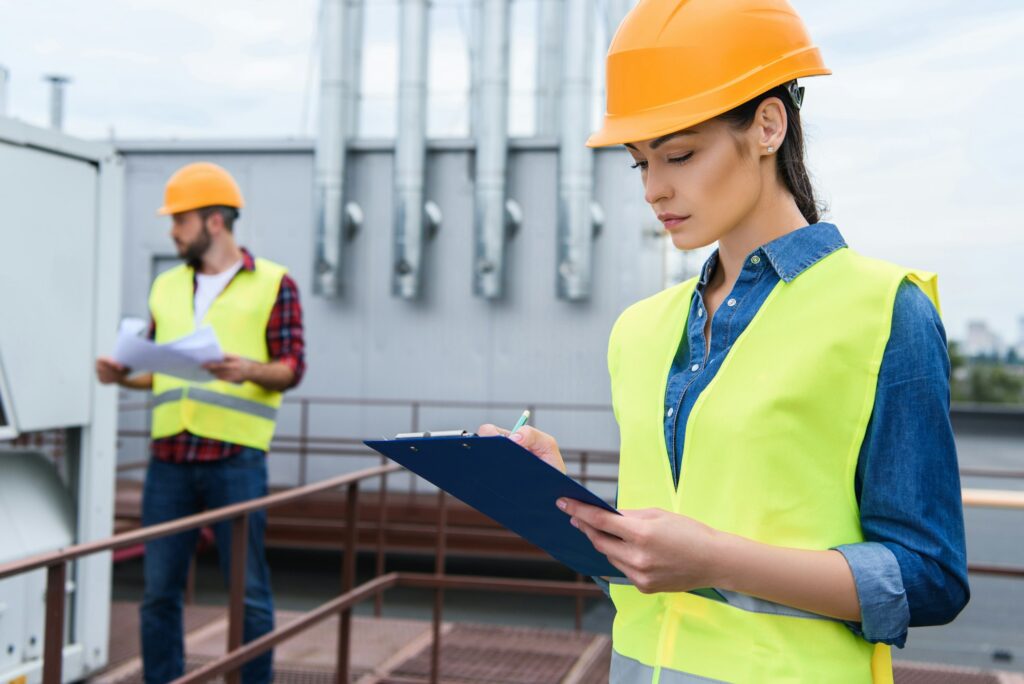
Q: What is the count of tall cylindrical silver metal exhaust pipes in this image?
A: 4